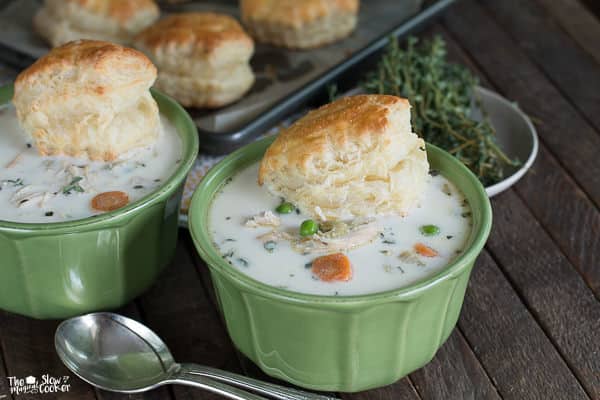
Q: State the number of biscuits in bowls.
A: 2